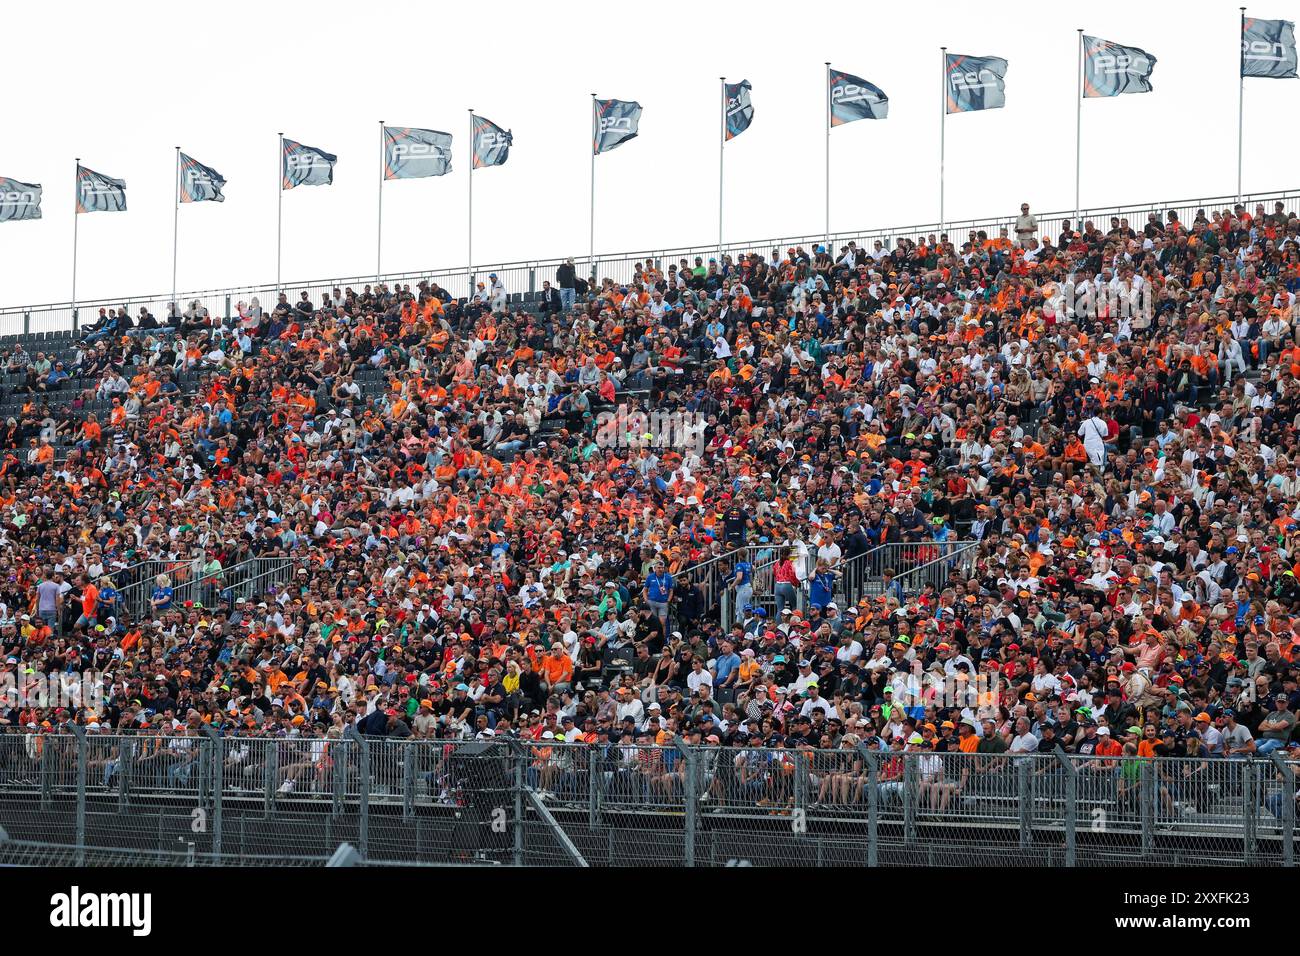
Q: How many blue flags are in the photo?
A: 12